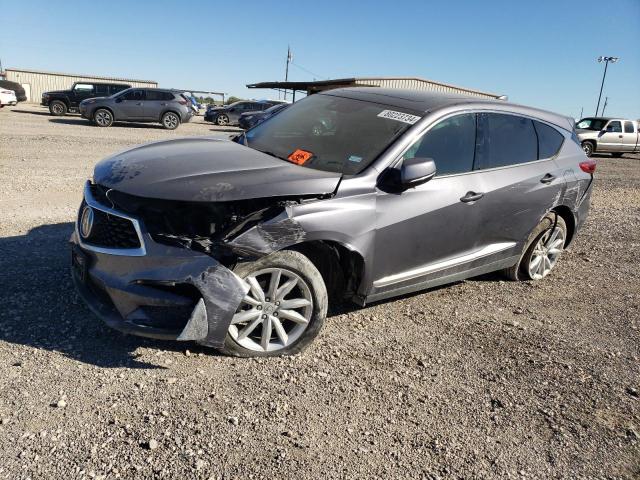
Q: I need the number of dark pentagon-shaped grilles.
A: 1